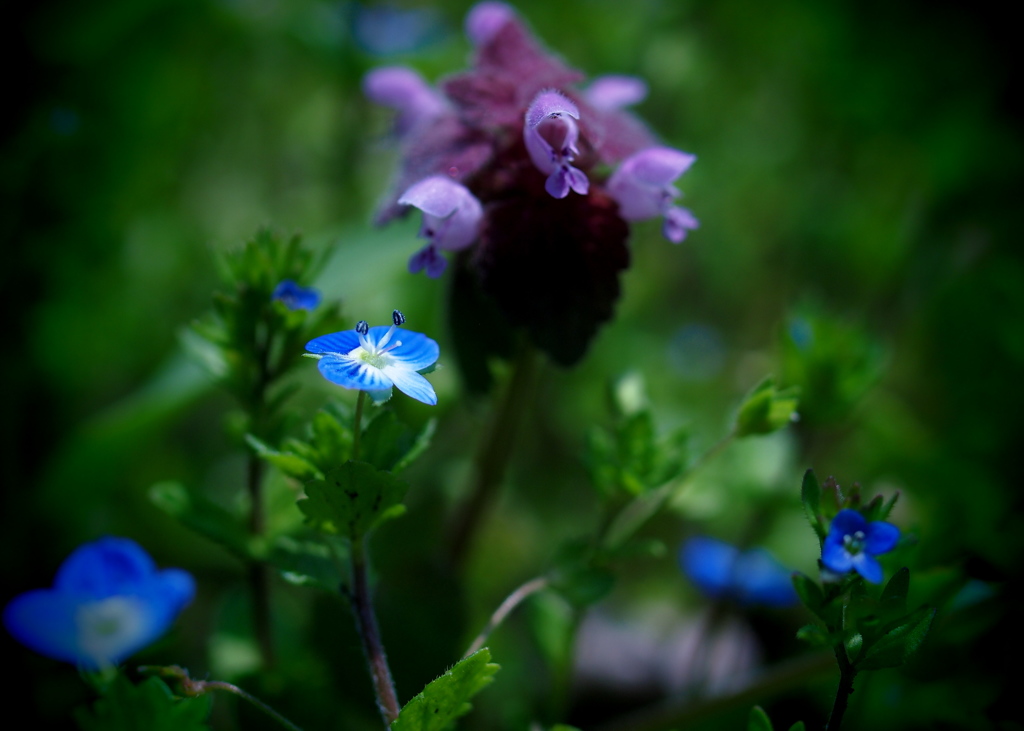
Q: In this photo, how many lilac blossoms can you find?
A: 6